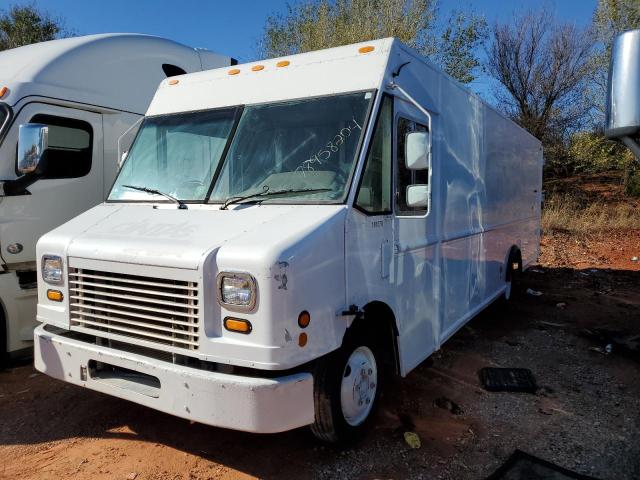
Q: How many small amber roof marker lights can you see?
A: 5